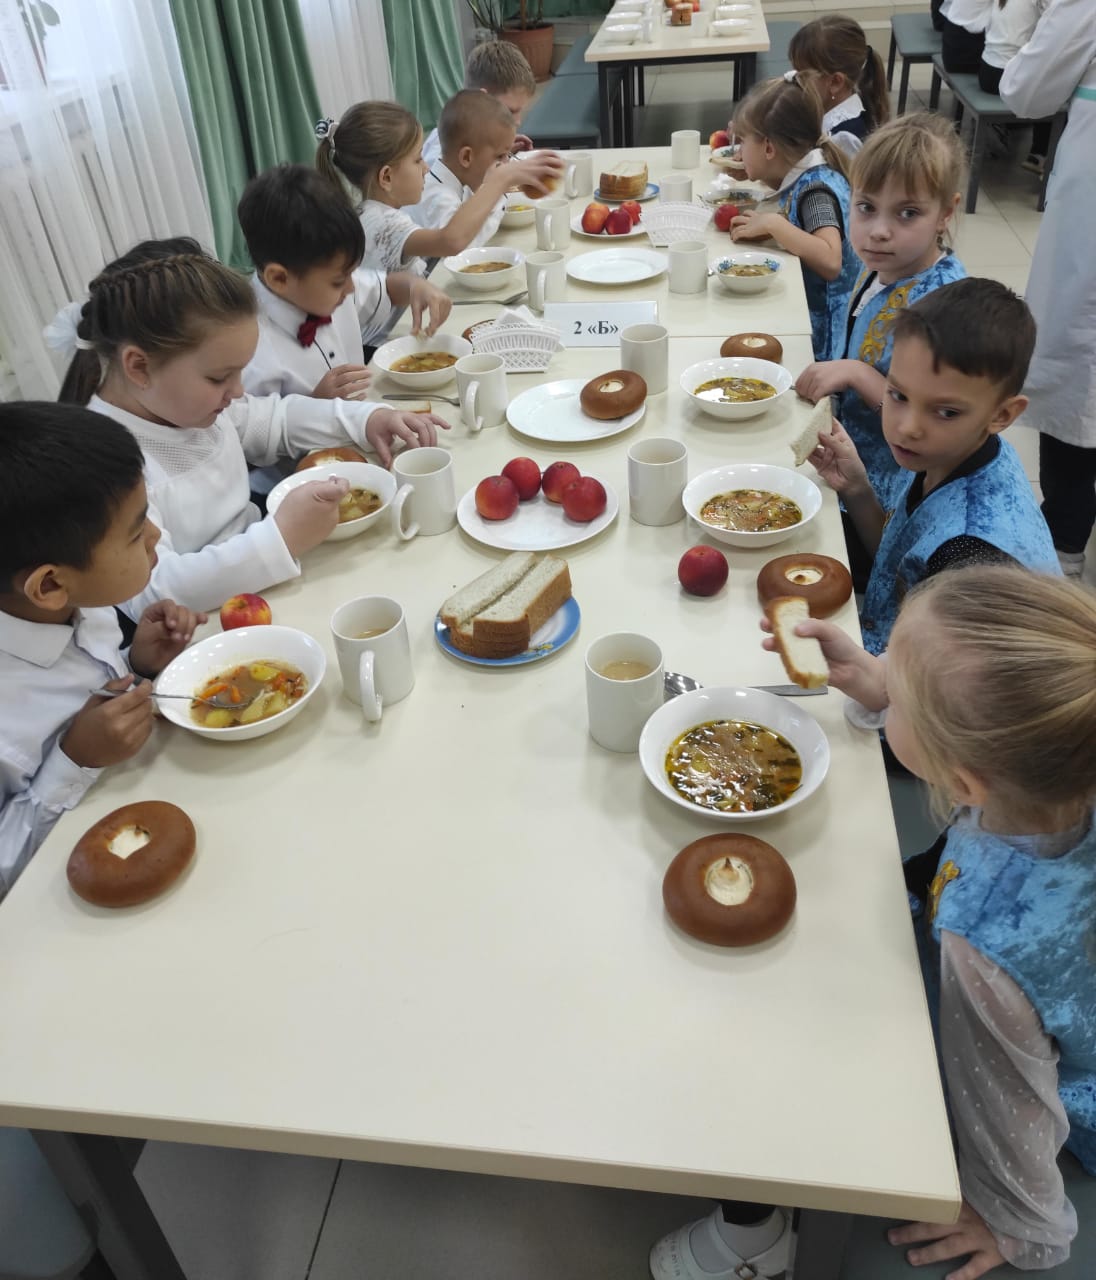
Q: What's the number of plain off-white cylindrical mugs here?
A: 12